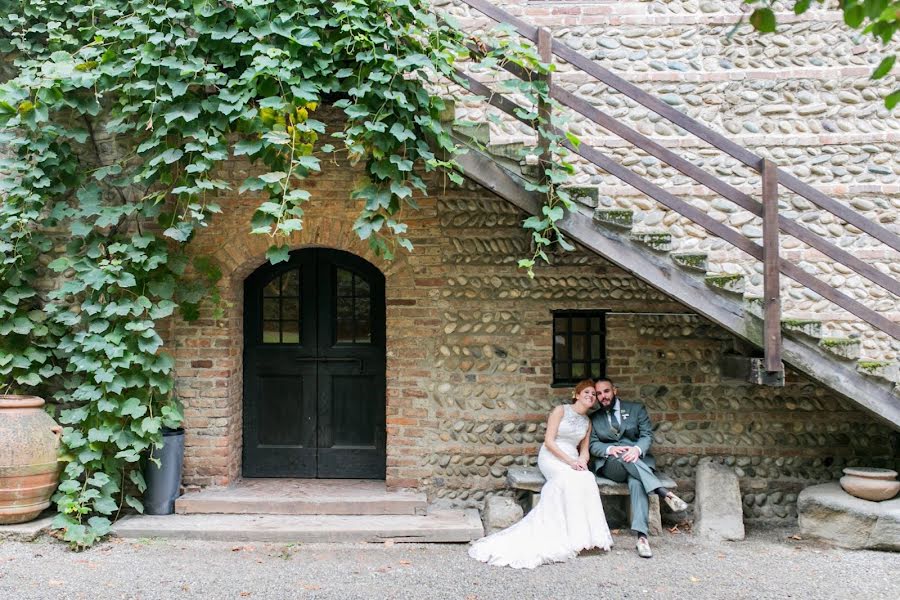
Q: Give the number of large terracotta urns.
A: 1